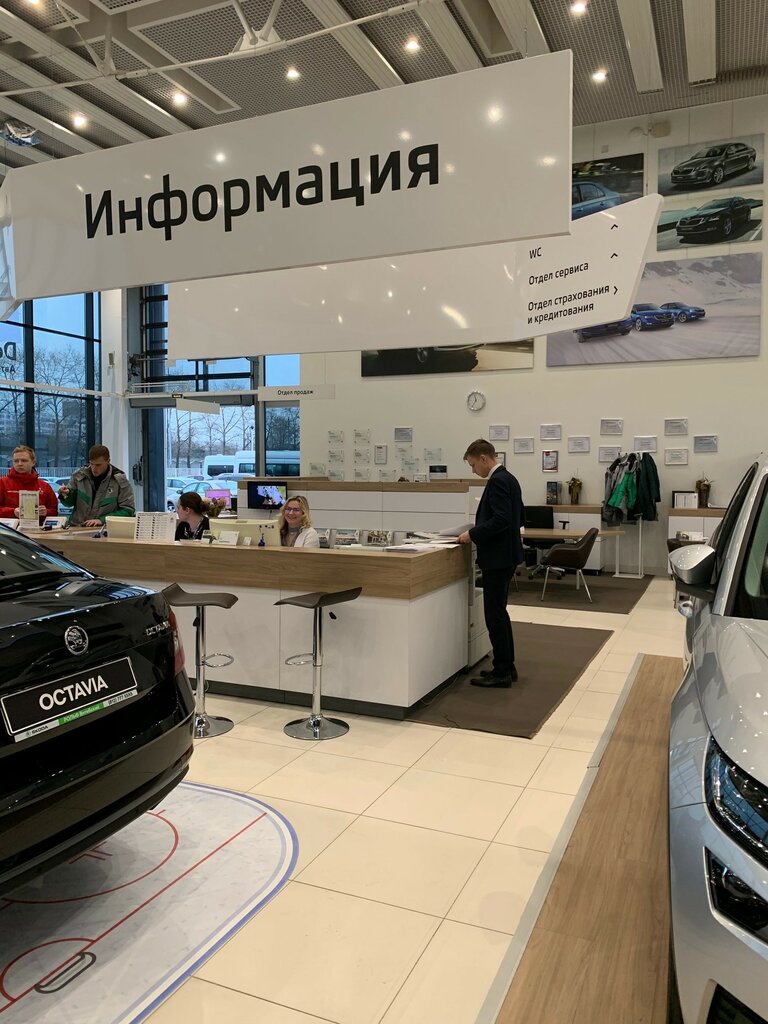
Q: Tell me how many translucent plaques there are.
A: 11